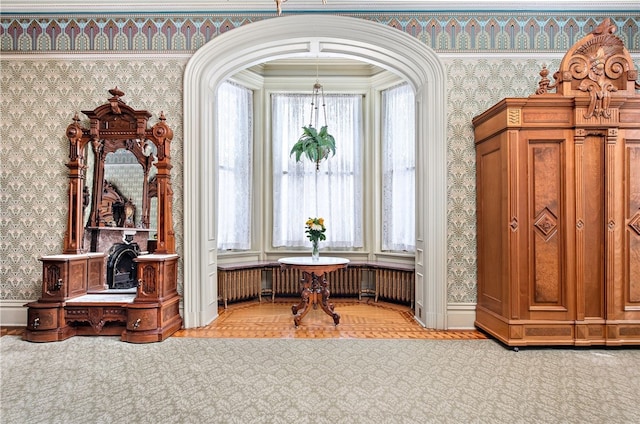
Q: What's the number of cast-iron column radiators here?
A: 3